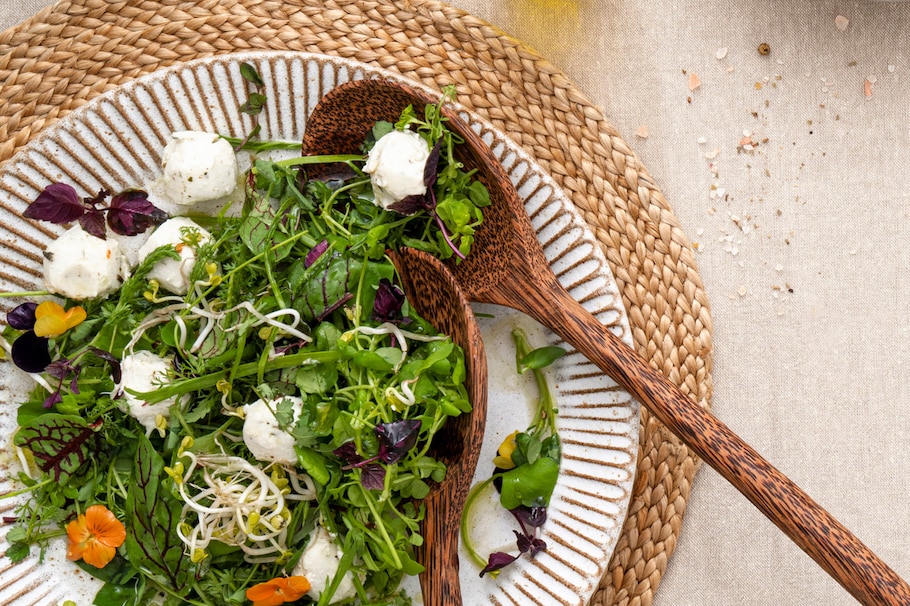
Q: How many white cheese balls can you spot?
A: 7